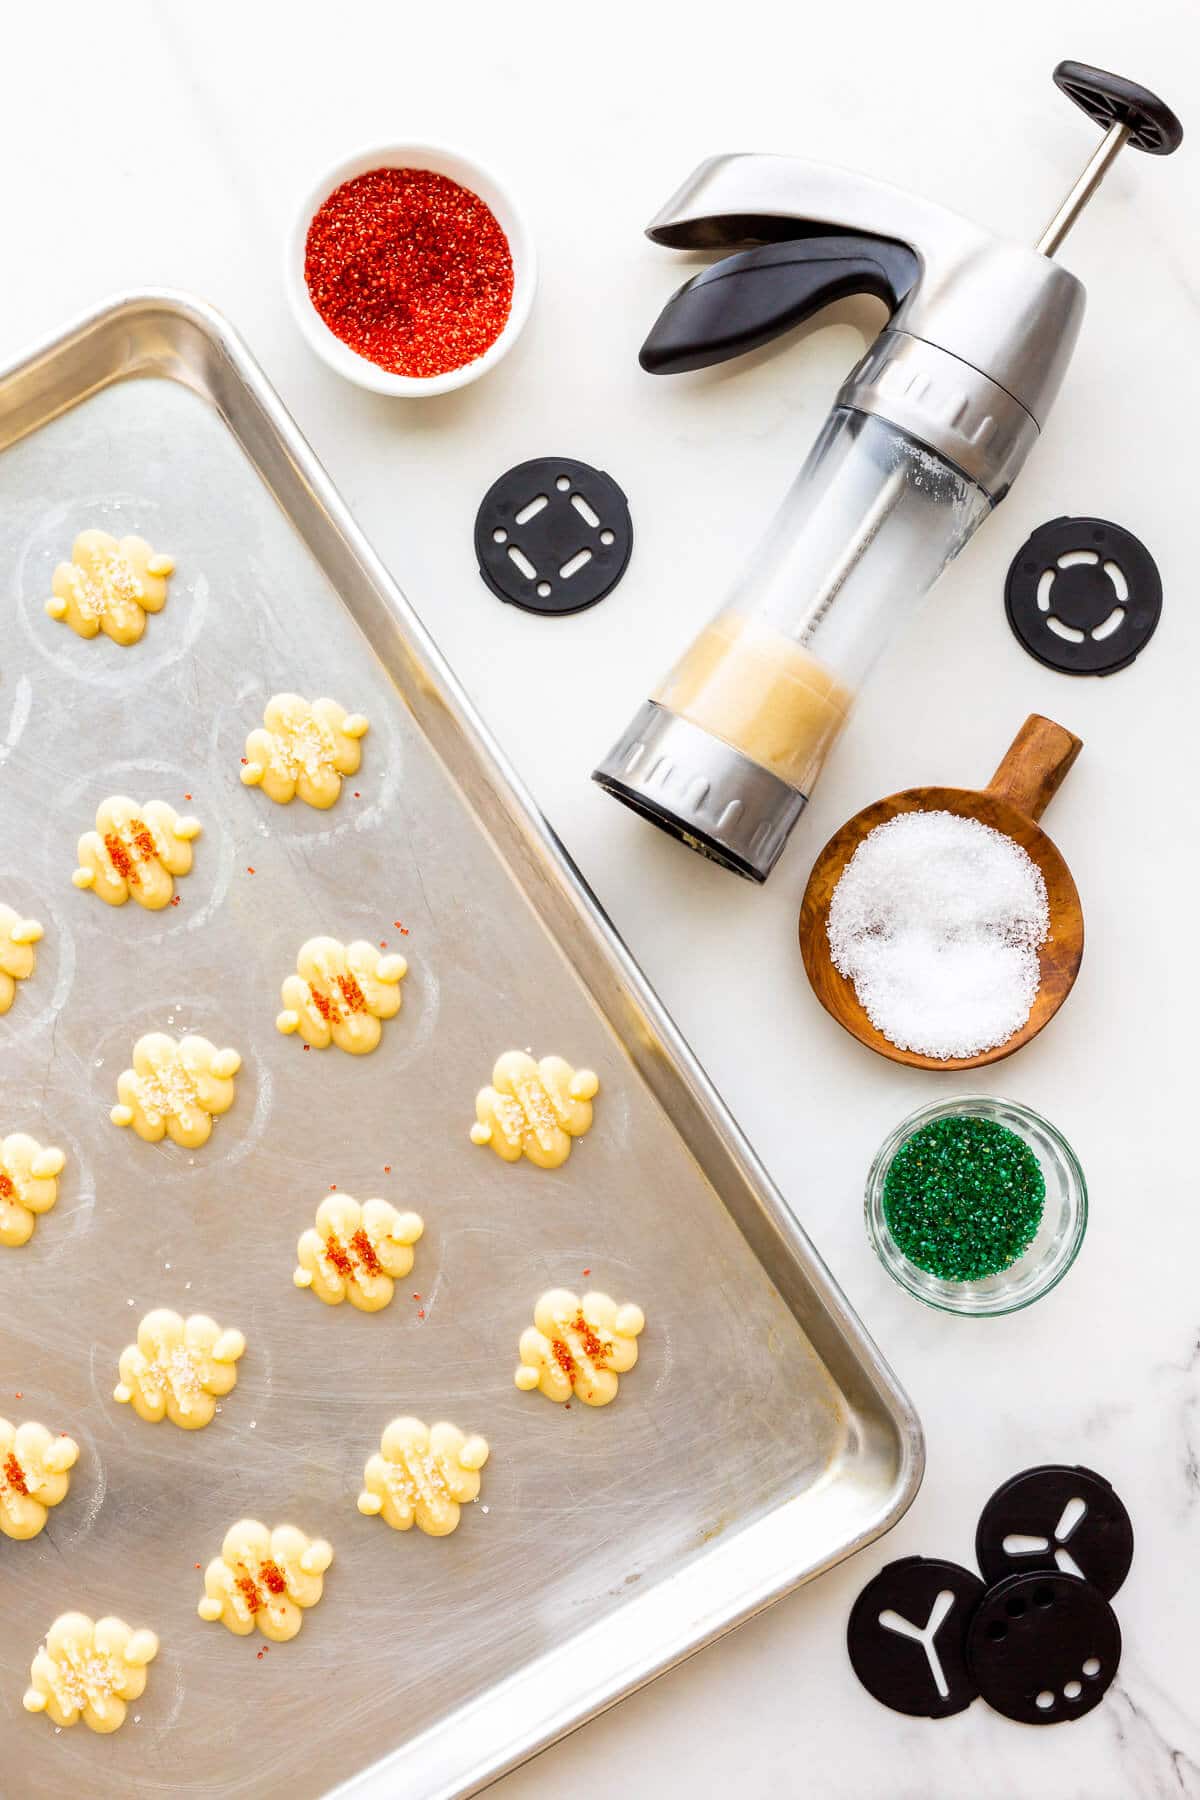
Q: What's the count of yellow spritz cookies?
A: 15